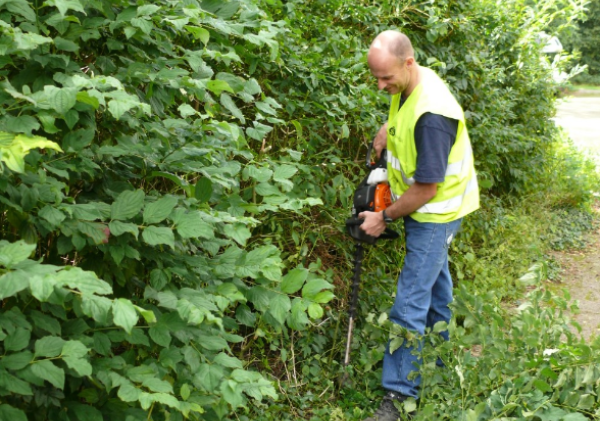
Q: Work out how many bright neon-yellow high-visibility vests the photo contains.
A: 1